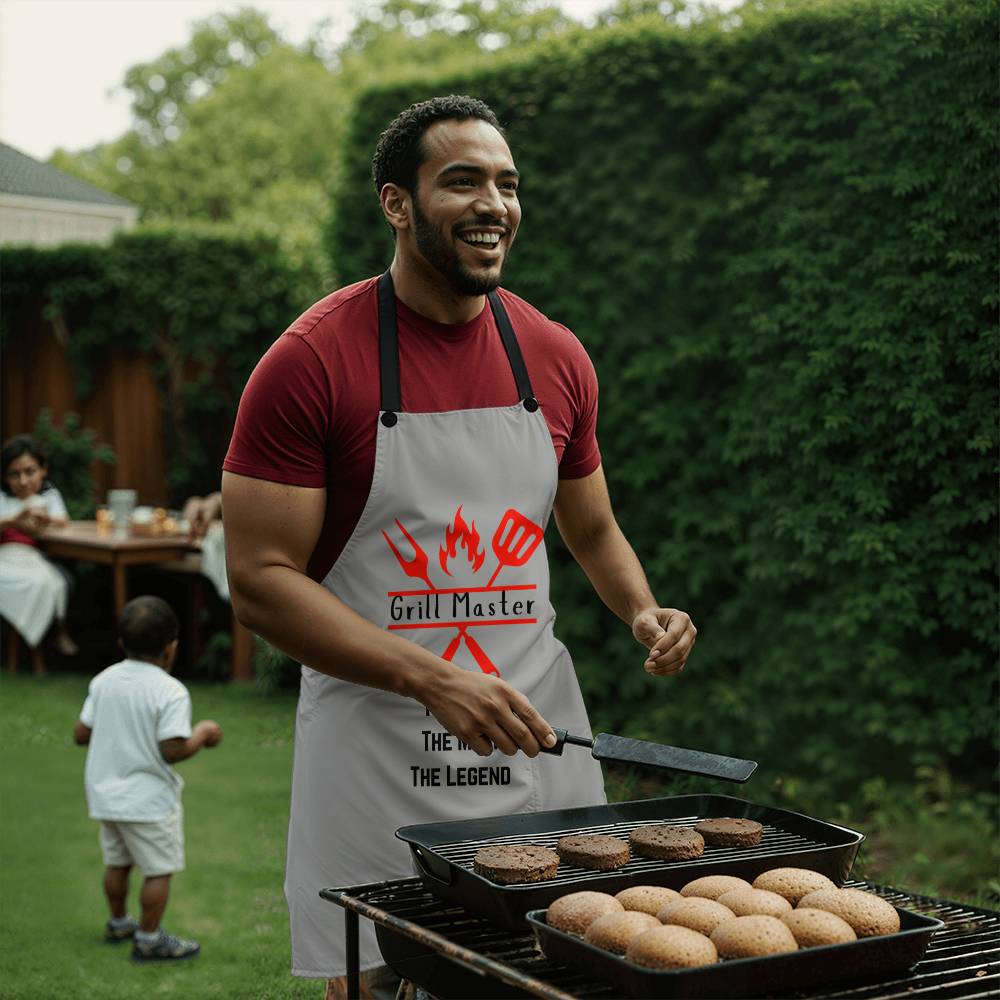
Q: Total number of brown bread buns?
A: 11